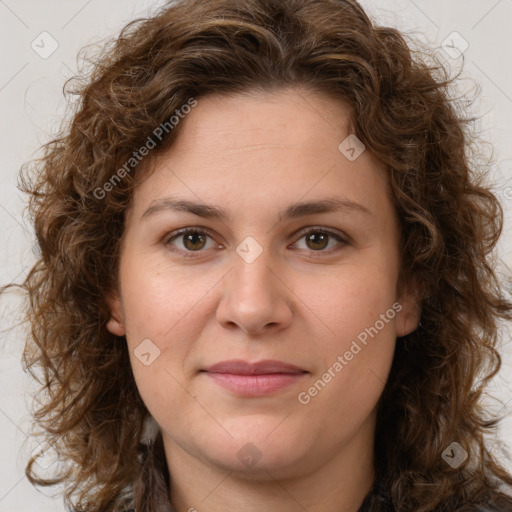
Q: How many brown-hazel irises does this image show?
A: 2